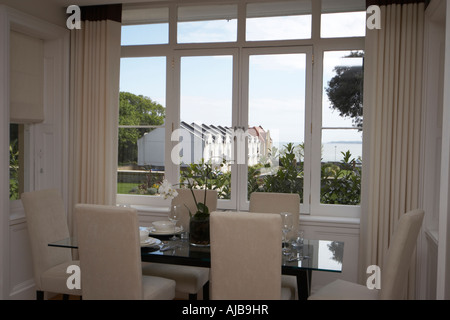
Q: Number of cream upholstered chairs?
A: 6